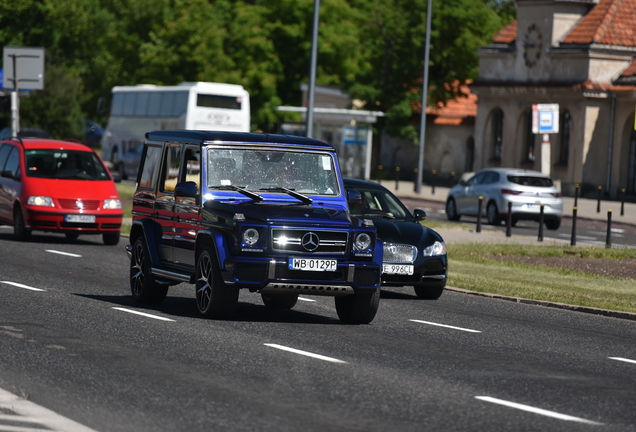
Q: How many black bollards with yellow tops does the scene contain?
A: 14